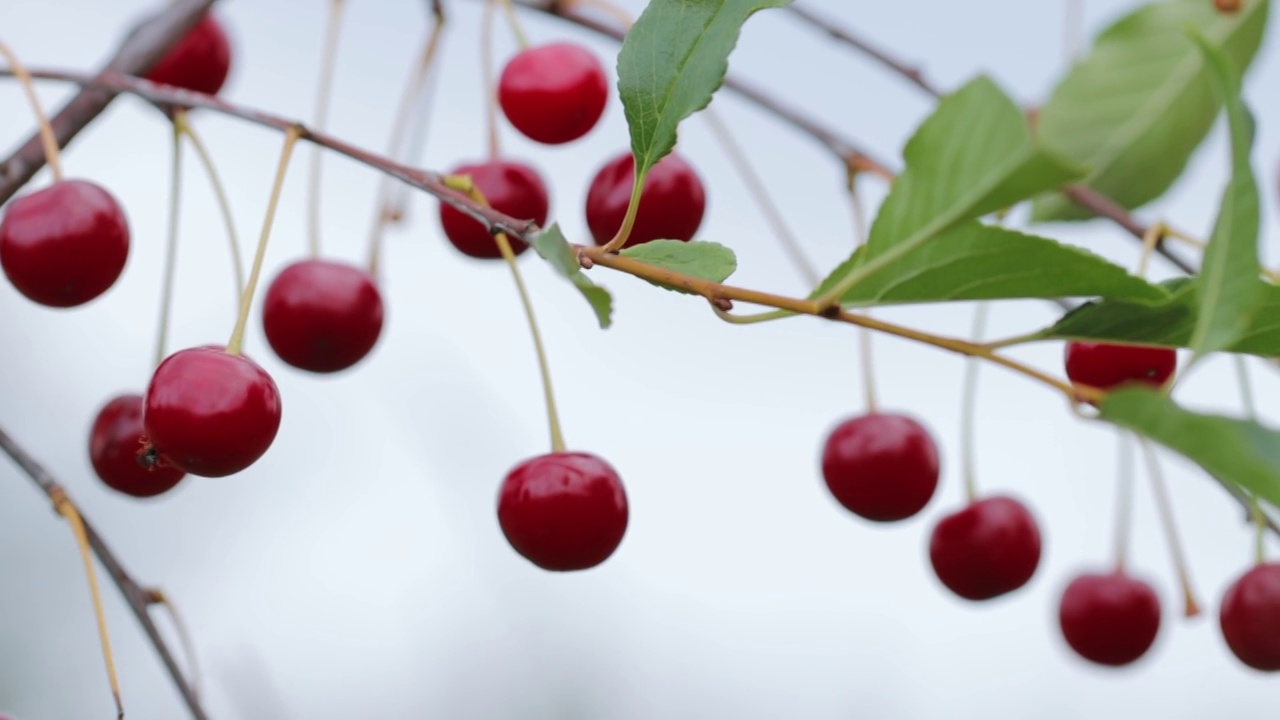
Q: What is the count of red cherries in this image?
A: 14